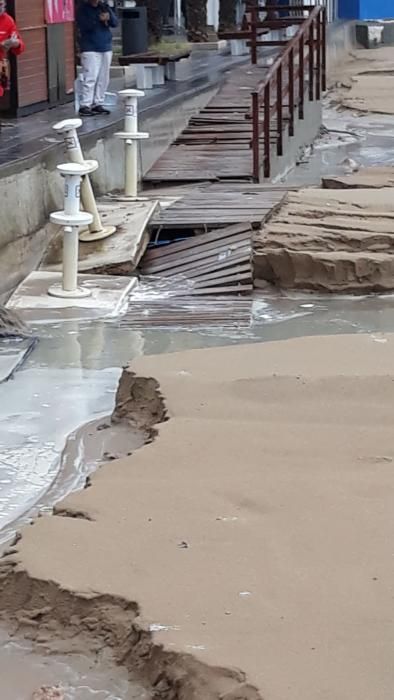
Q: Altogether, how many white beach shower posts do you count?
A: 3